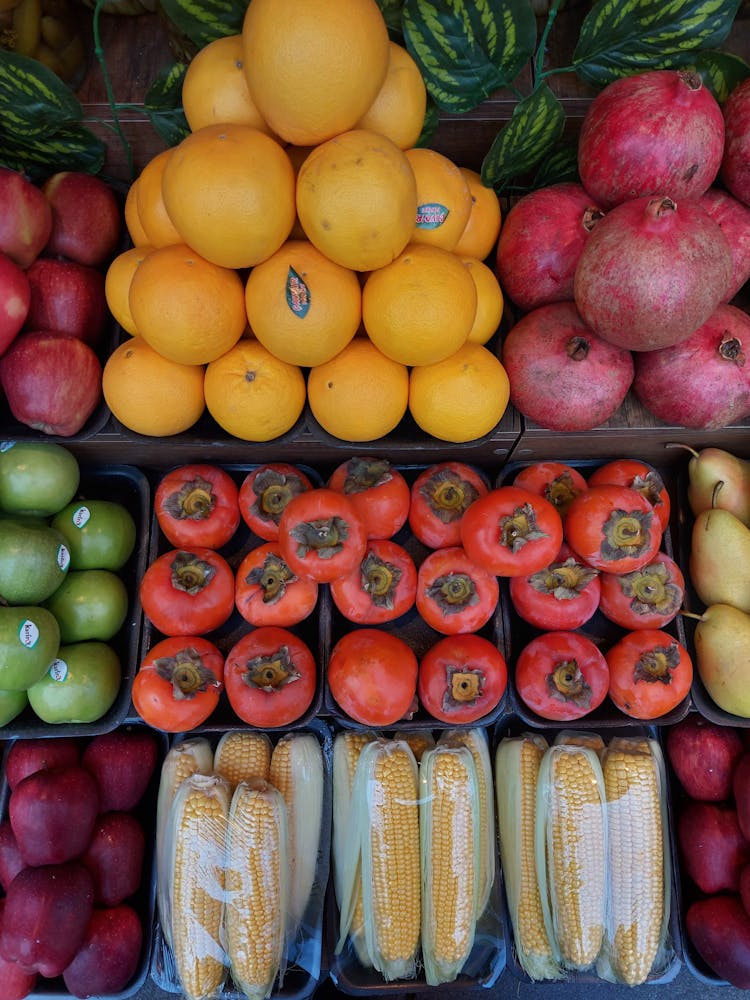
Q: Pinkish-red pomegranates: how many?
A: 7